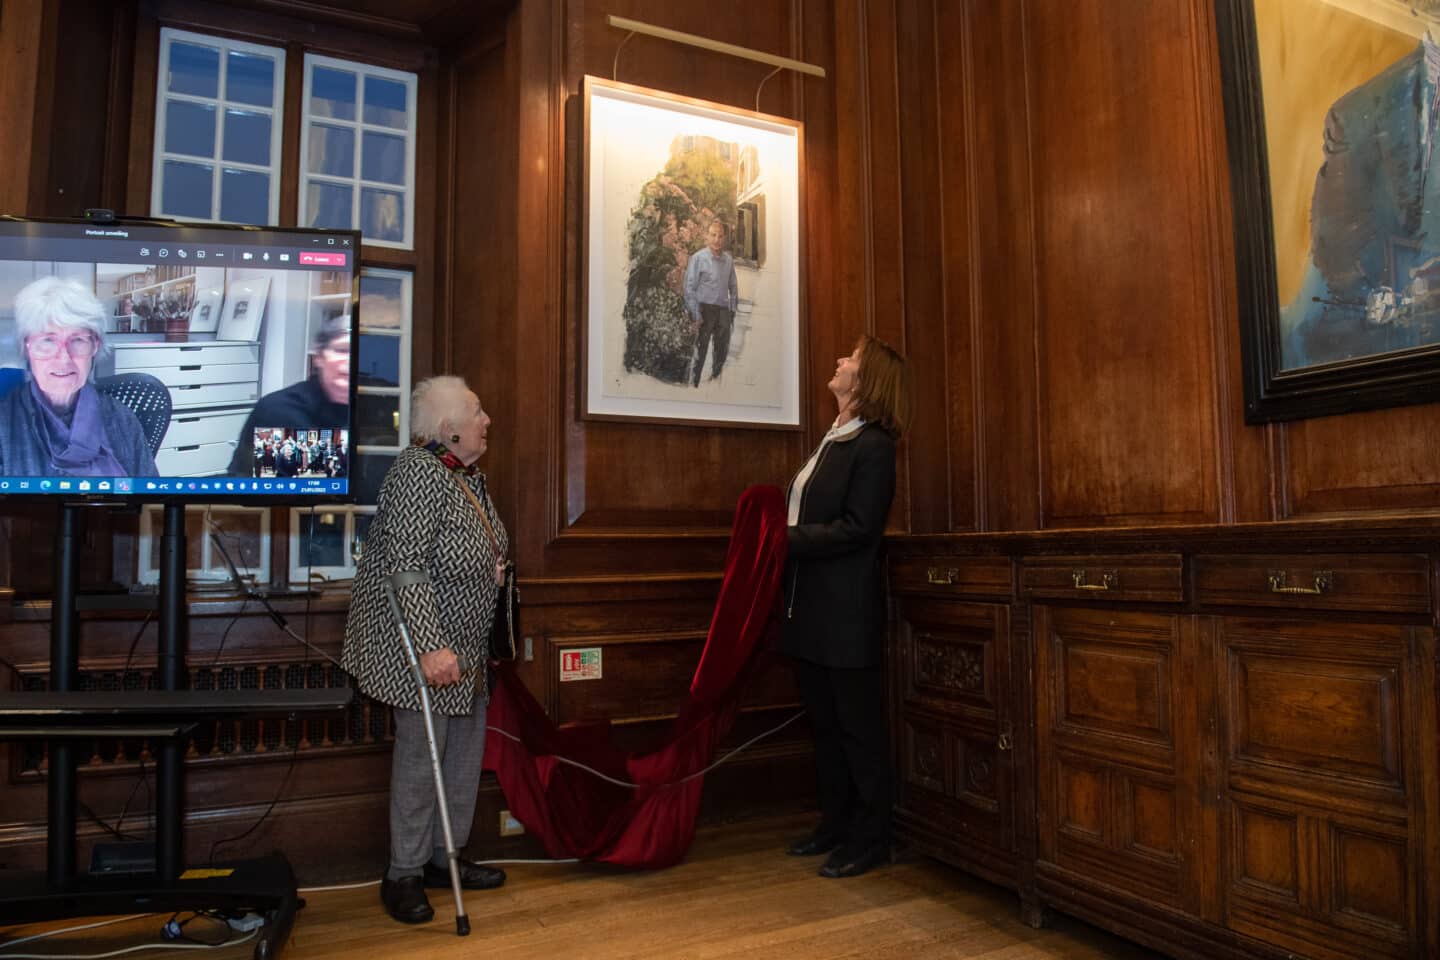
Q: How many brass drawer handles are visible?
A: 3